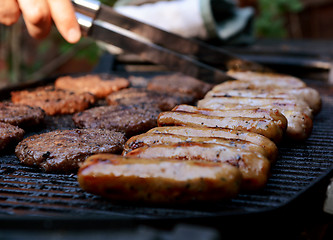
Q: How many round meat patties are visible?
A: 8